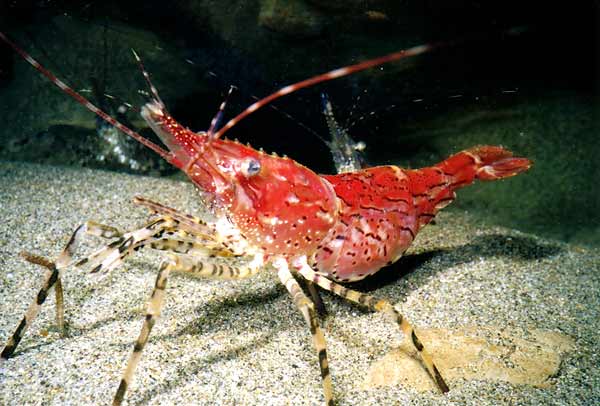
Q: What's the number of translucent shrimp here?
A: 1